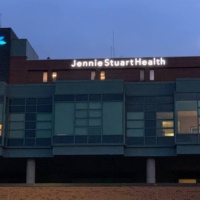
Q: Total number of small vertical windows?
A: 6